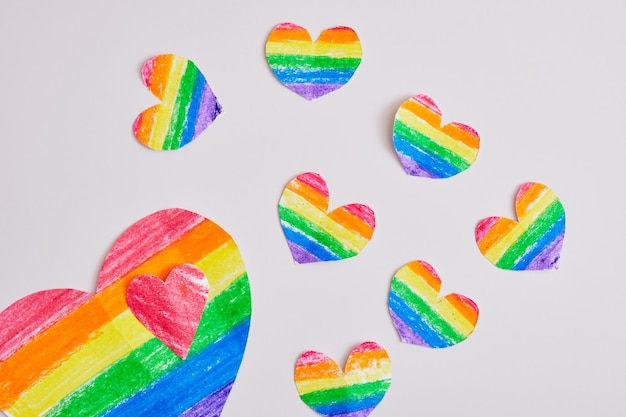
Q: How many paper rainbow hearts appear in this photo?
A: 8